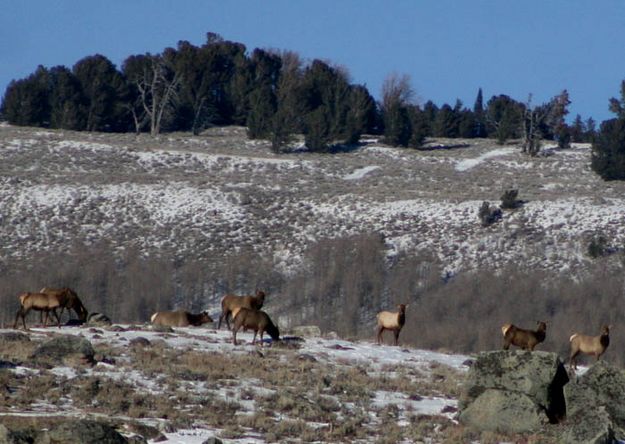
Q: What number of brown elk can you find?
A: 8